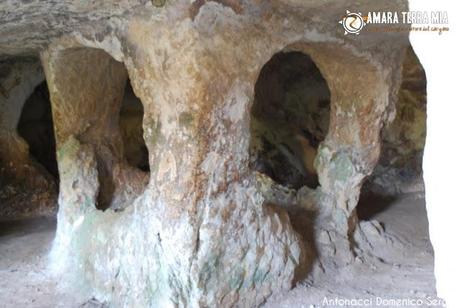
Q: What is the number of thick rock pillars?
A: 3